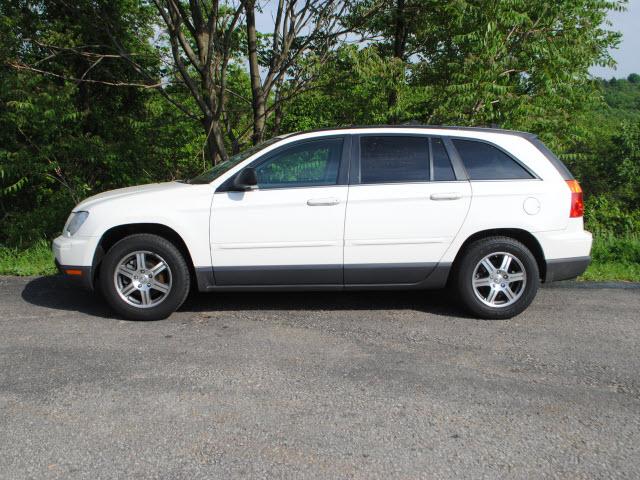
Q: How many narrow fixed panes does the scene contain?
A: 1